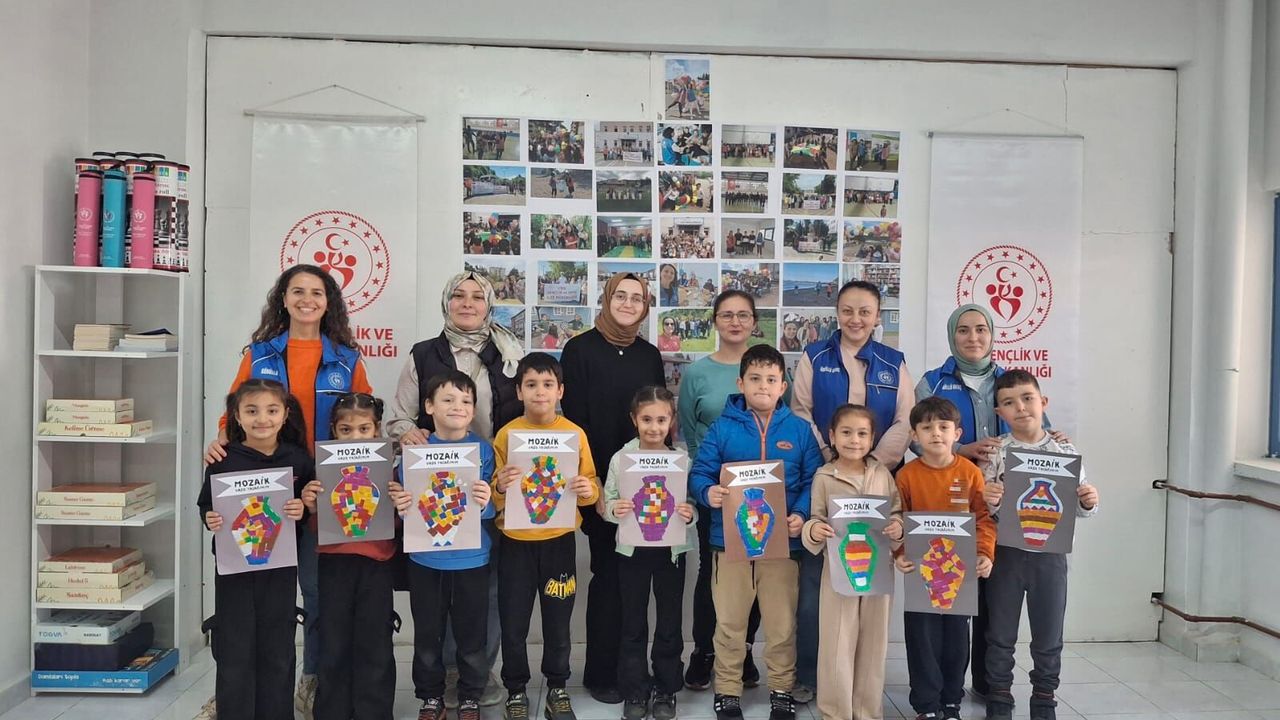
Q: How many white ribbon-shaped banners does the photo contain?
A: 9